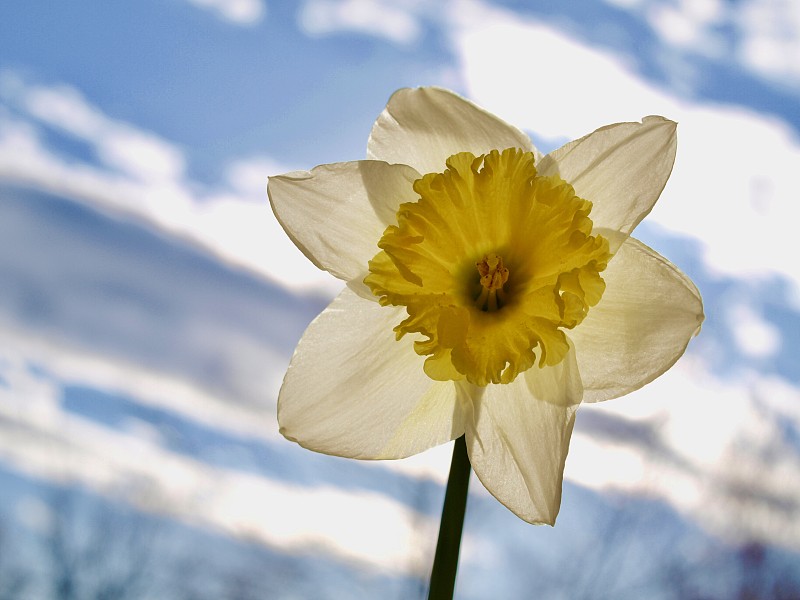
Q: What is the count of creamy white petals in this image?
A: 6